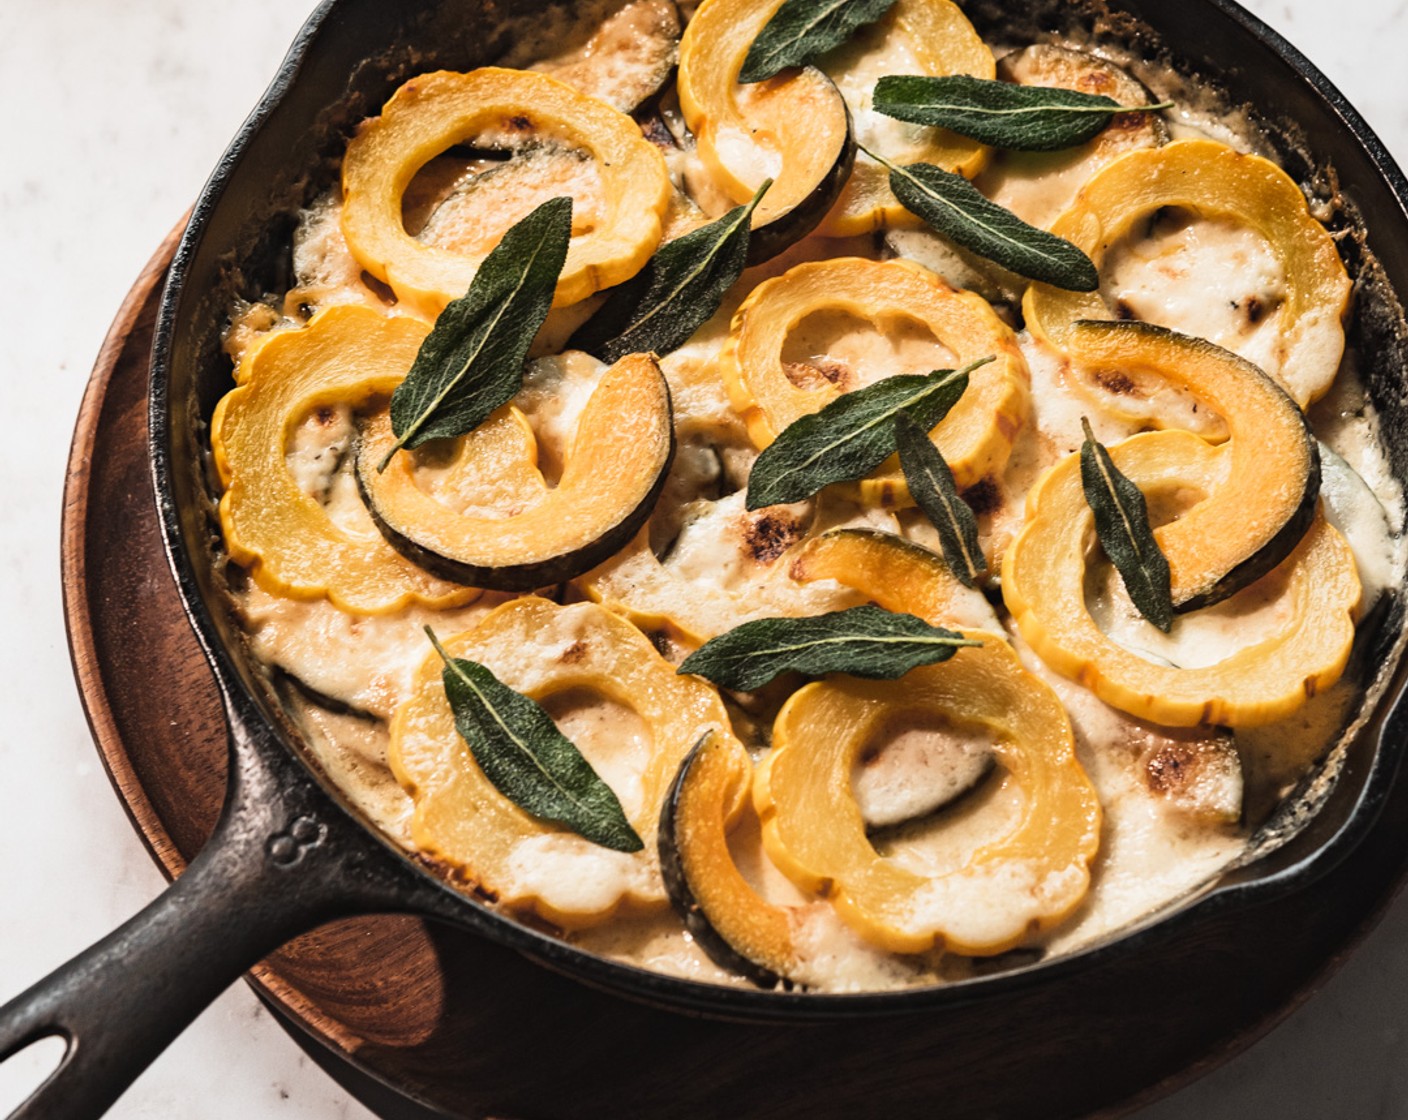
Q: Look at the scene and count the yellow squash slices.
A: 8